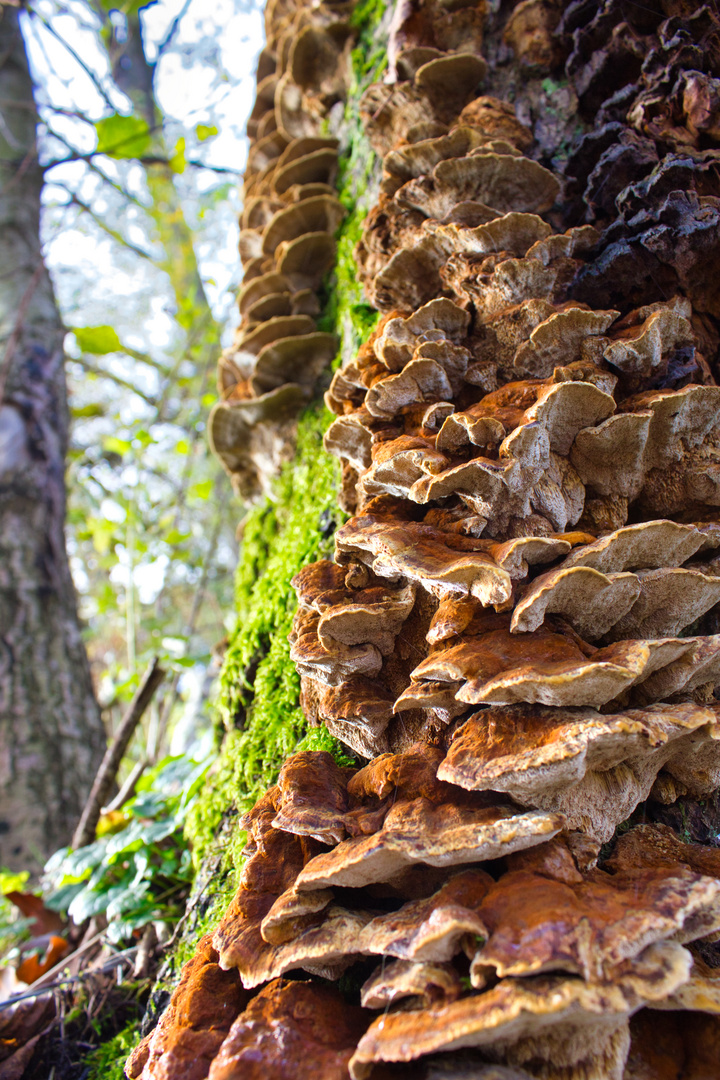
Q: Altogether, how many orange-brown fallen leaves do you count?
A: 2